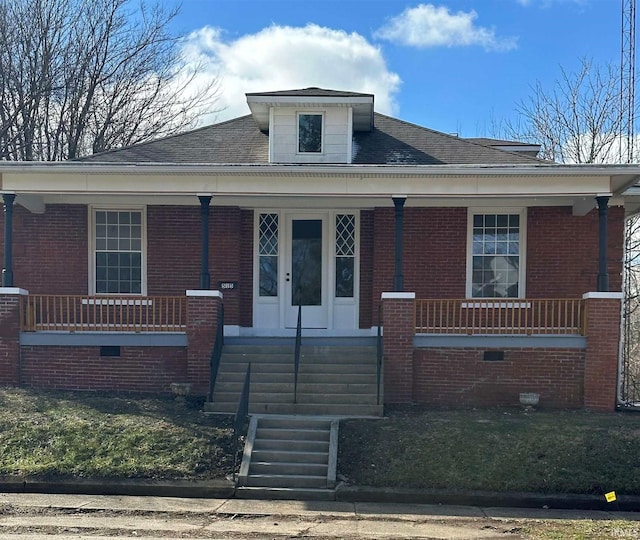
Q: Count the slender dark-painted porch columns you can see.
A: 4